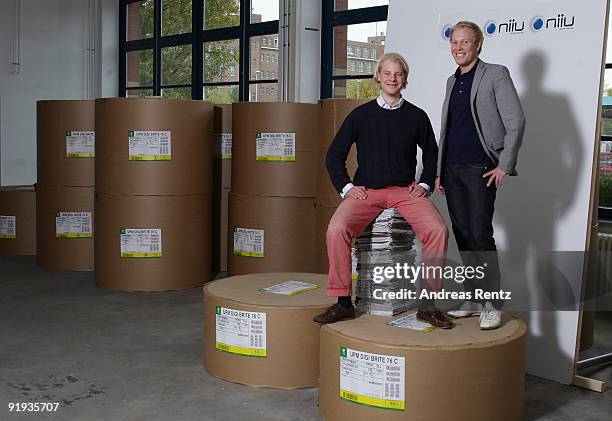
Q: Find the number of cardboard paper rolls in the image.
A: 13